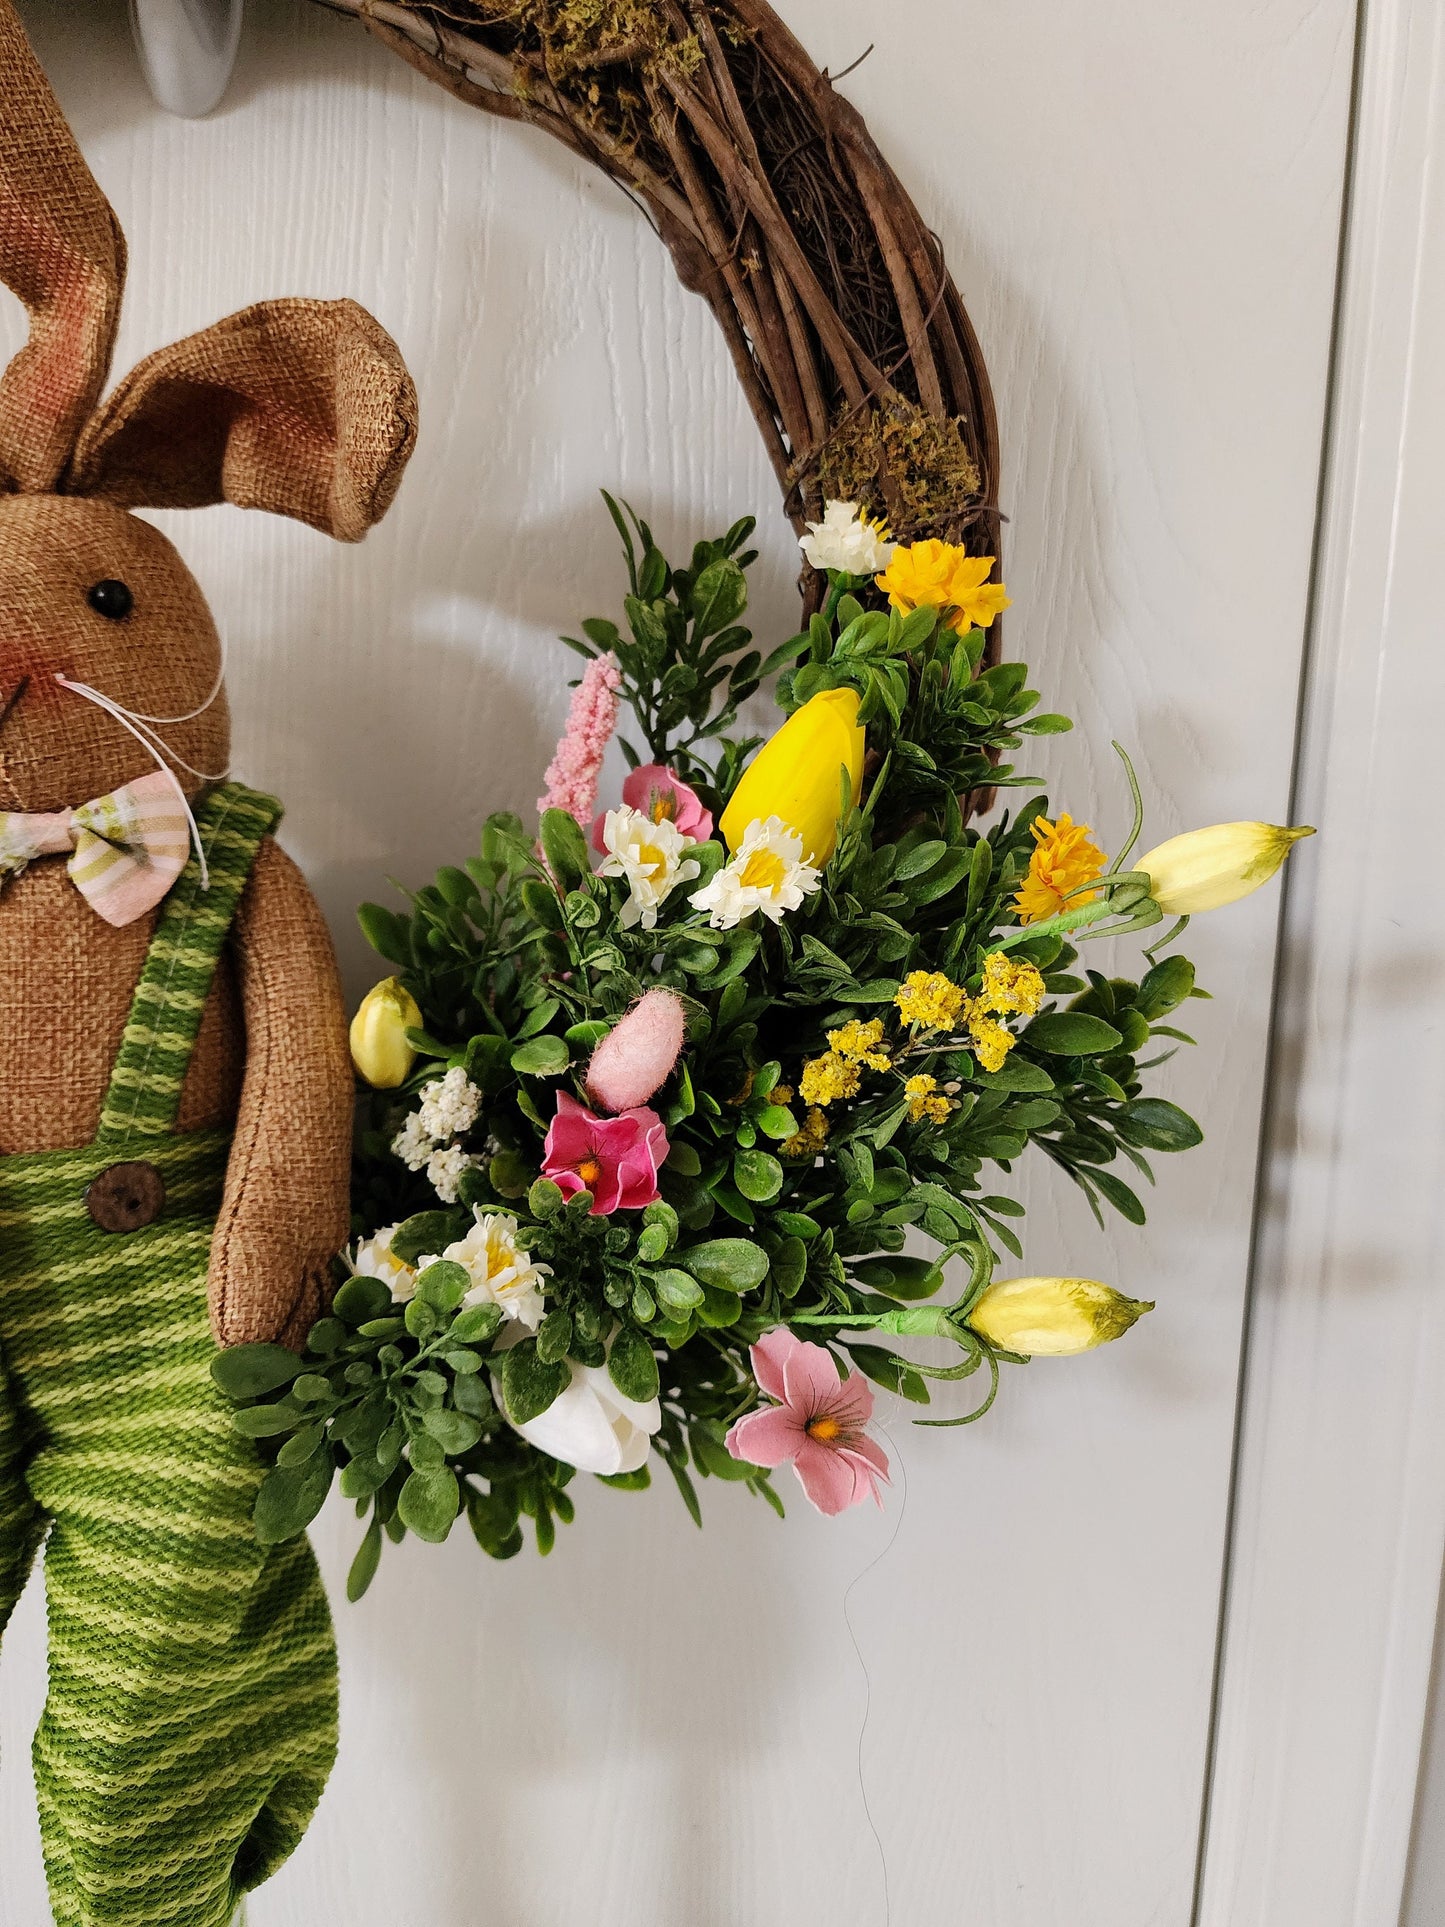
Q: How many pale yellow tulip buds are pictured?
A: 3